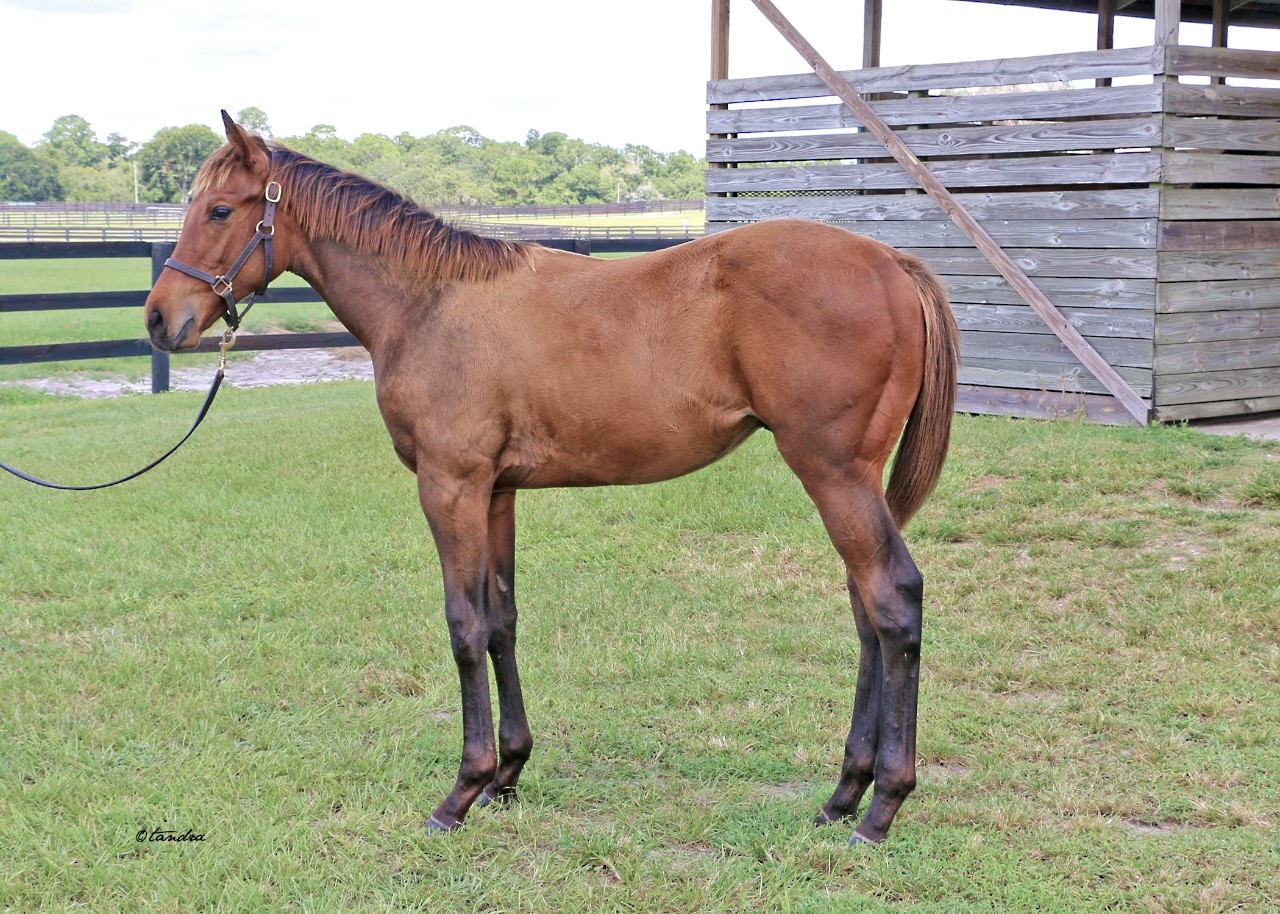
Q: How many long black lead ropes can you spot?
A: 1